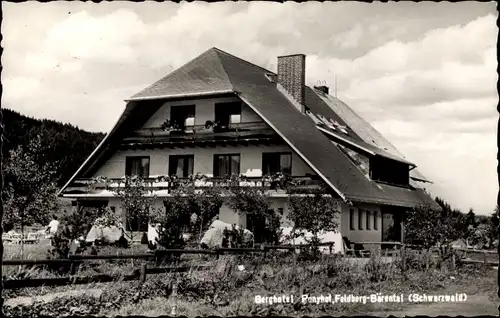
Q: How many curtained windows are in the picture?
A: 4